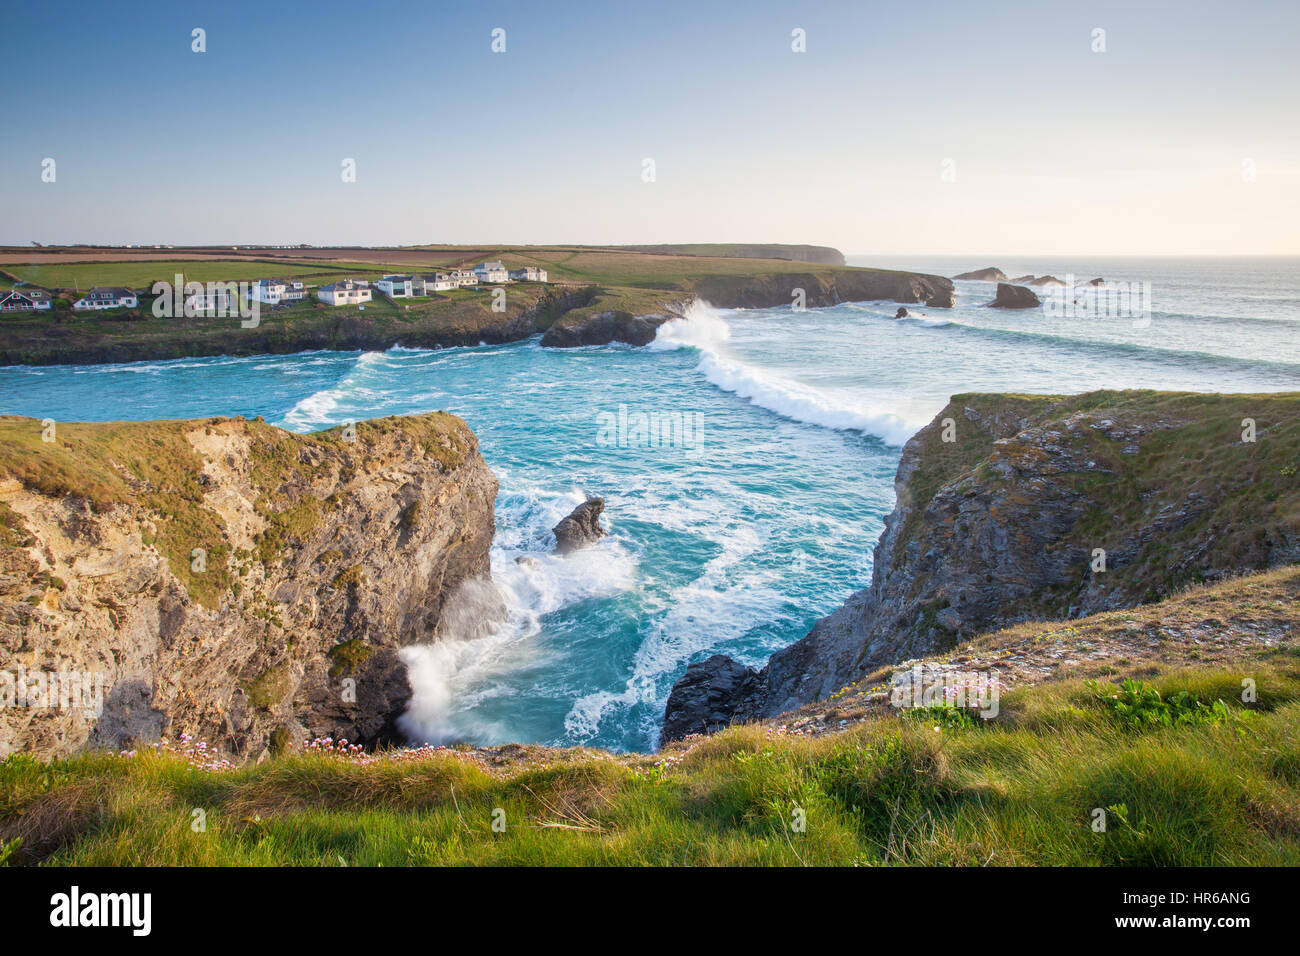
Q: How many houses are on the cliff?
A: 10